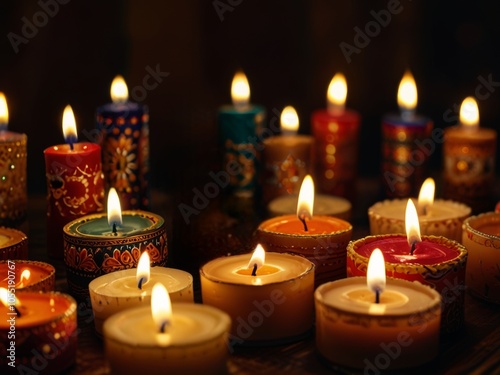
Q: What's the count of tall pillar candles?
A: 8